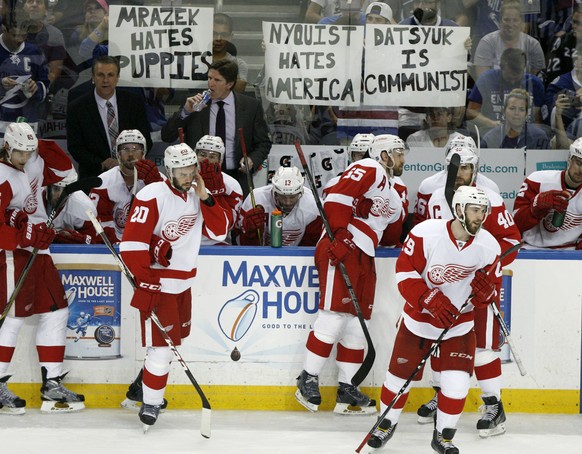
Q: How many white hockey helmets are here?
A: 12